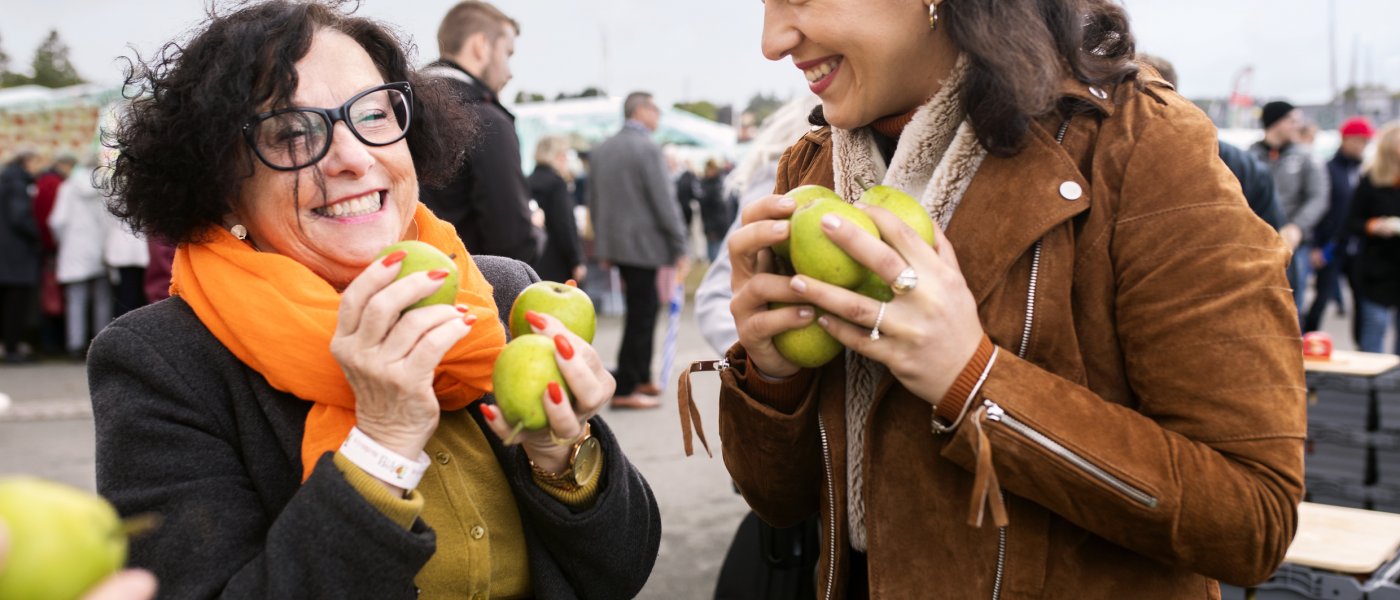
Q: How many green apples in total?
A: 8